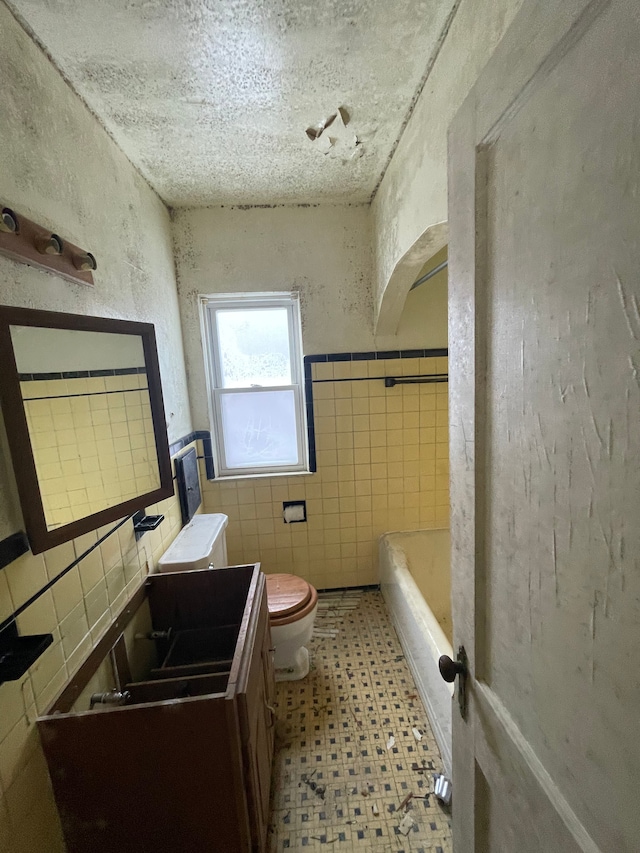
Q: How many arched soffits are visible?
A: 1